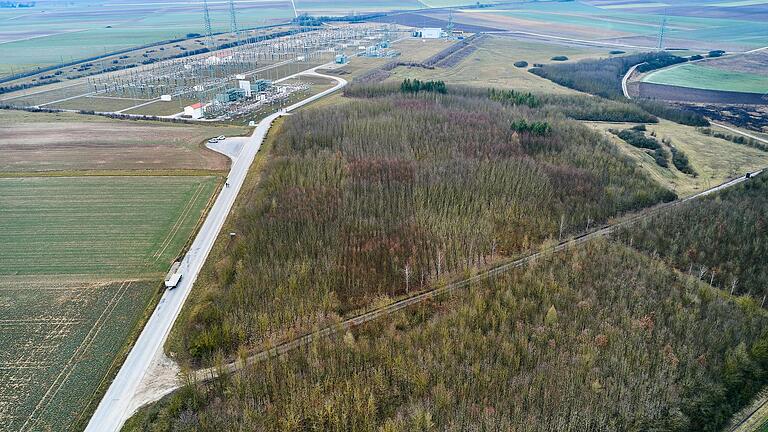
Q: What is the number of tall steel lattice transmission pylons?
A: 4